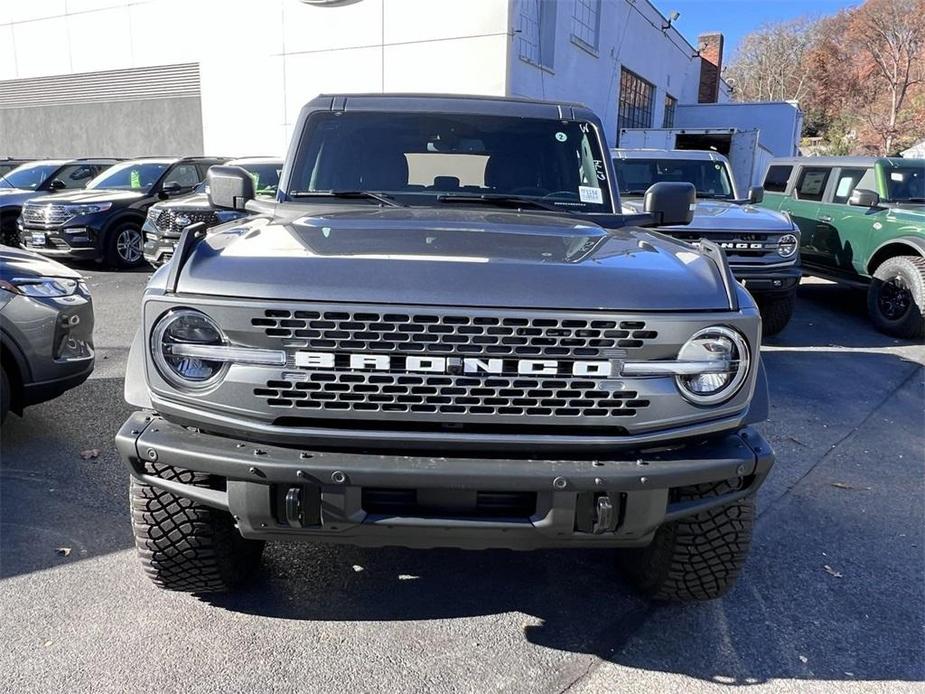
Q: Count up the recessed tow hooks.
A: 2